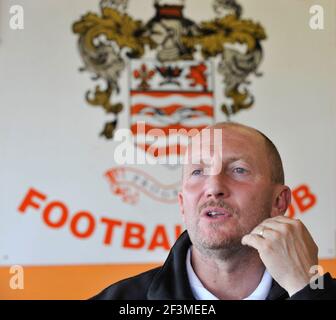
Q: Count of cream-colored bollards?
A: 0